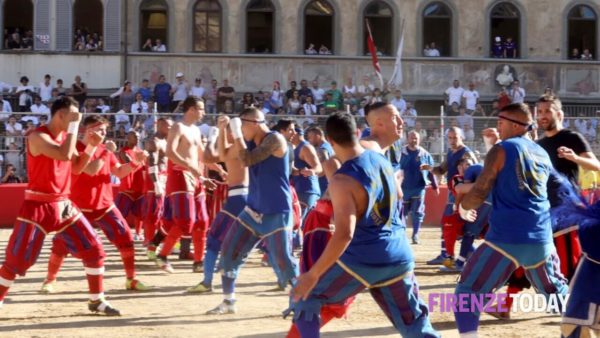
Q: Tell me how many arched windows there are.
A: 10